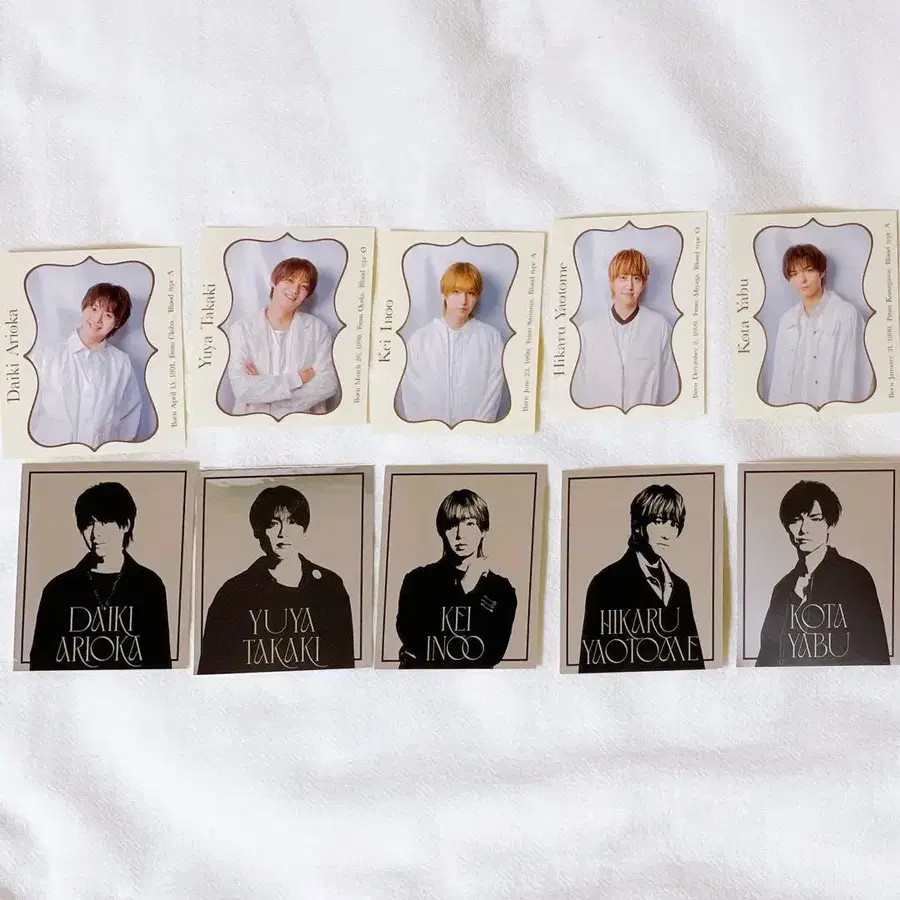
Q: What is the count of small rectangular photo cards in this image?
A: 10